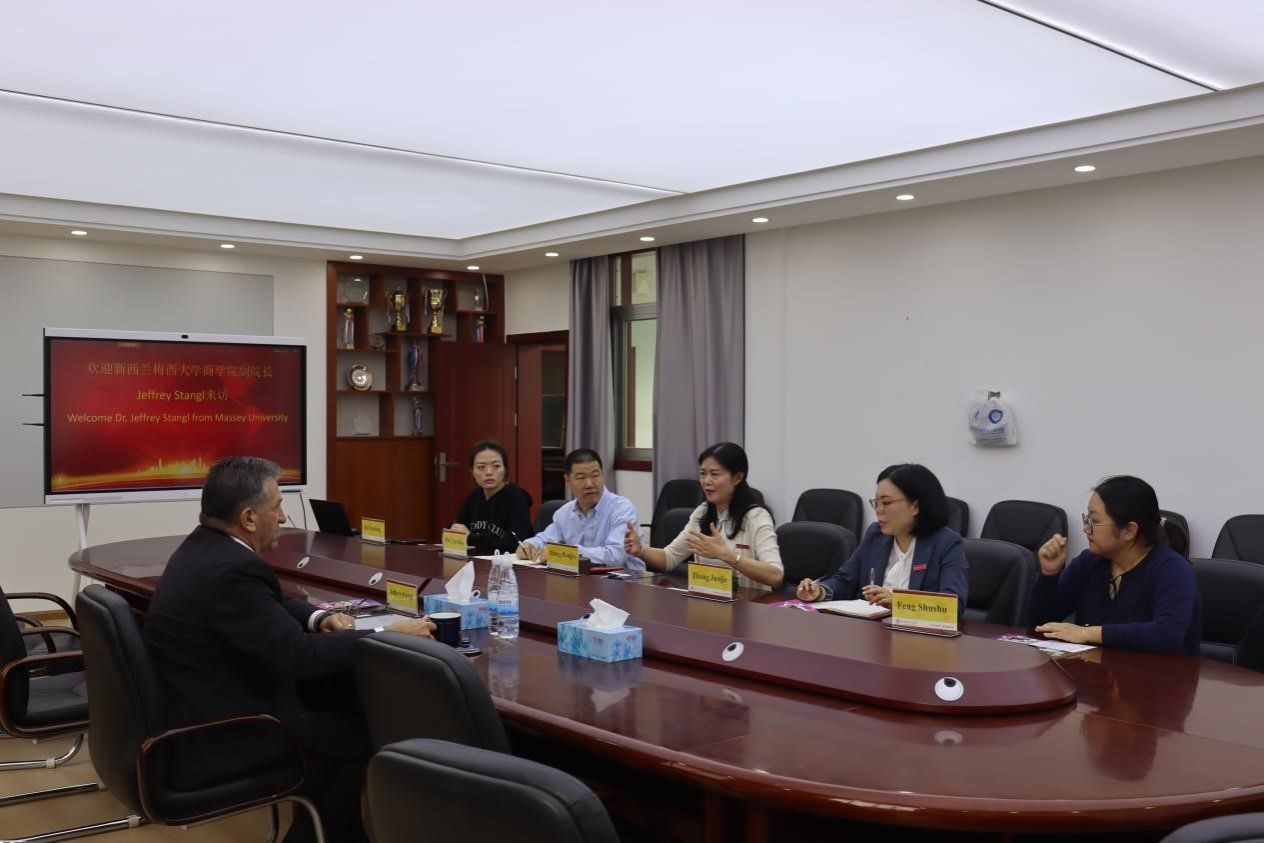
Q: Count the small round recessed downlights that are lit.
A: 9